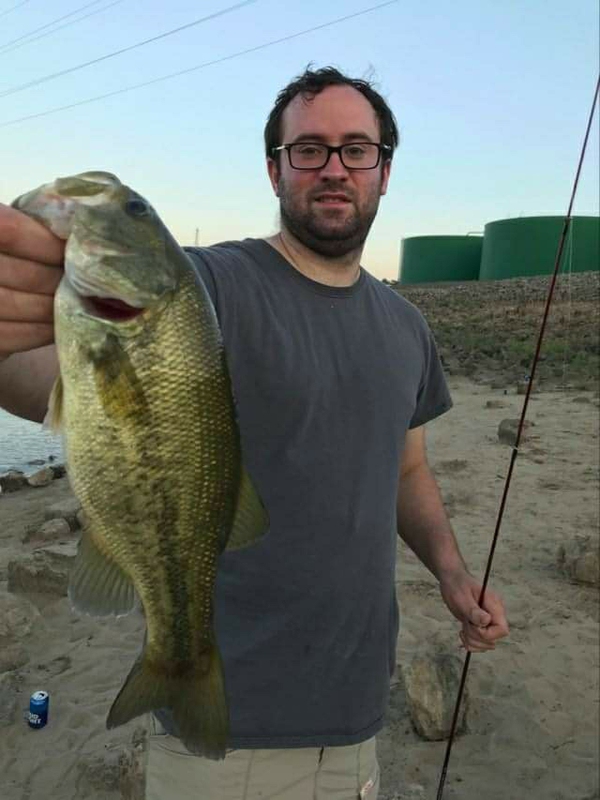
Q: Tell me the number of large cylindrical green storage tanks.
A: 2